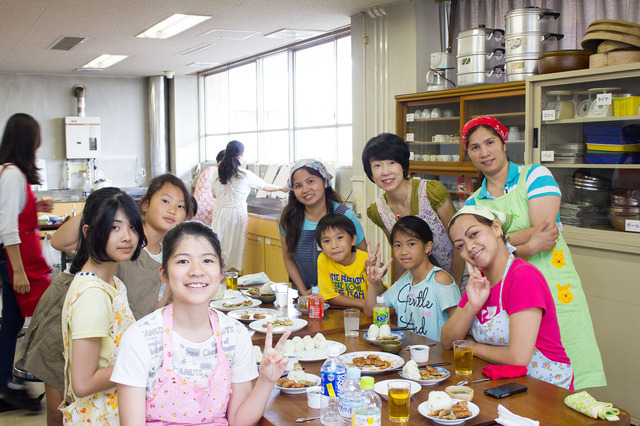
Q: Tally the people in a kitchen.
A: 12